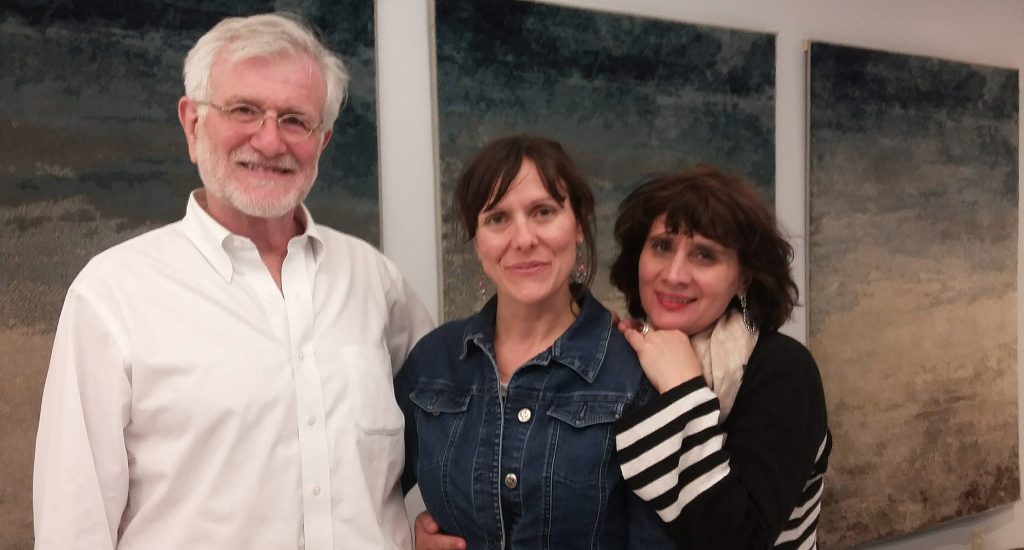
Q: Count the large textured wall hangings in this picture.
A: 3